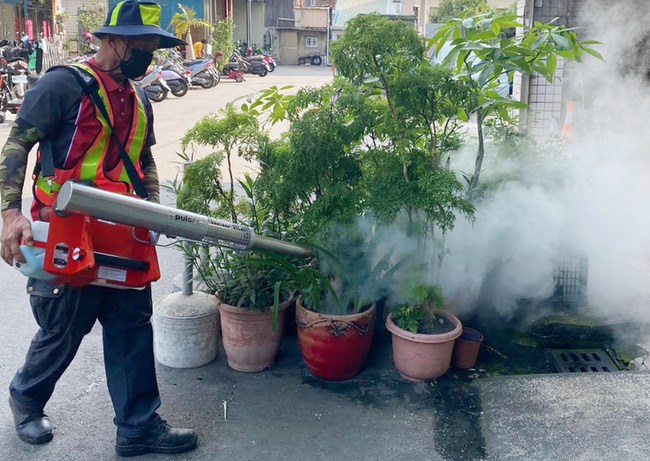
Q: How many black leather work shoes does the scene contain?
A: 2